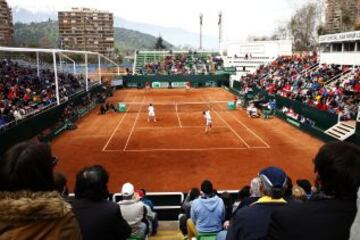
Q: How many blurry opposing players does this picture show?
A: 2